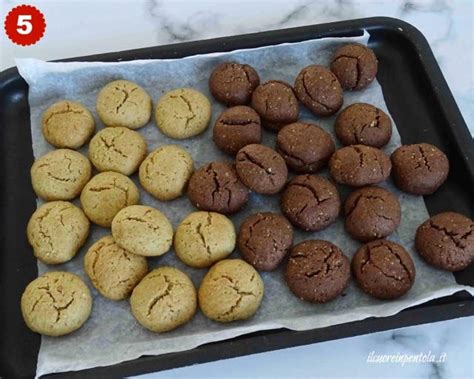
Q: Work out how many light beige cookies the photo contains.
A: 14